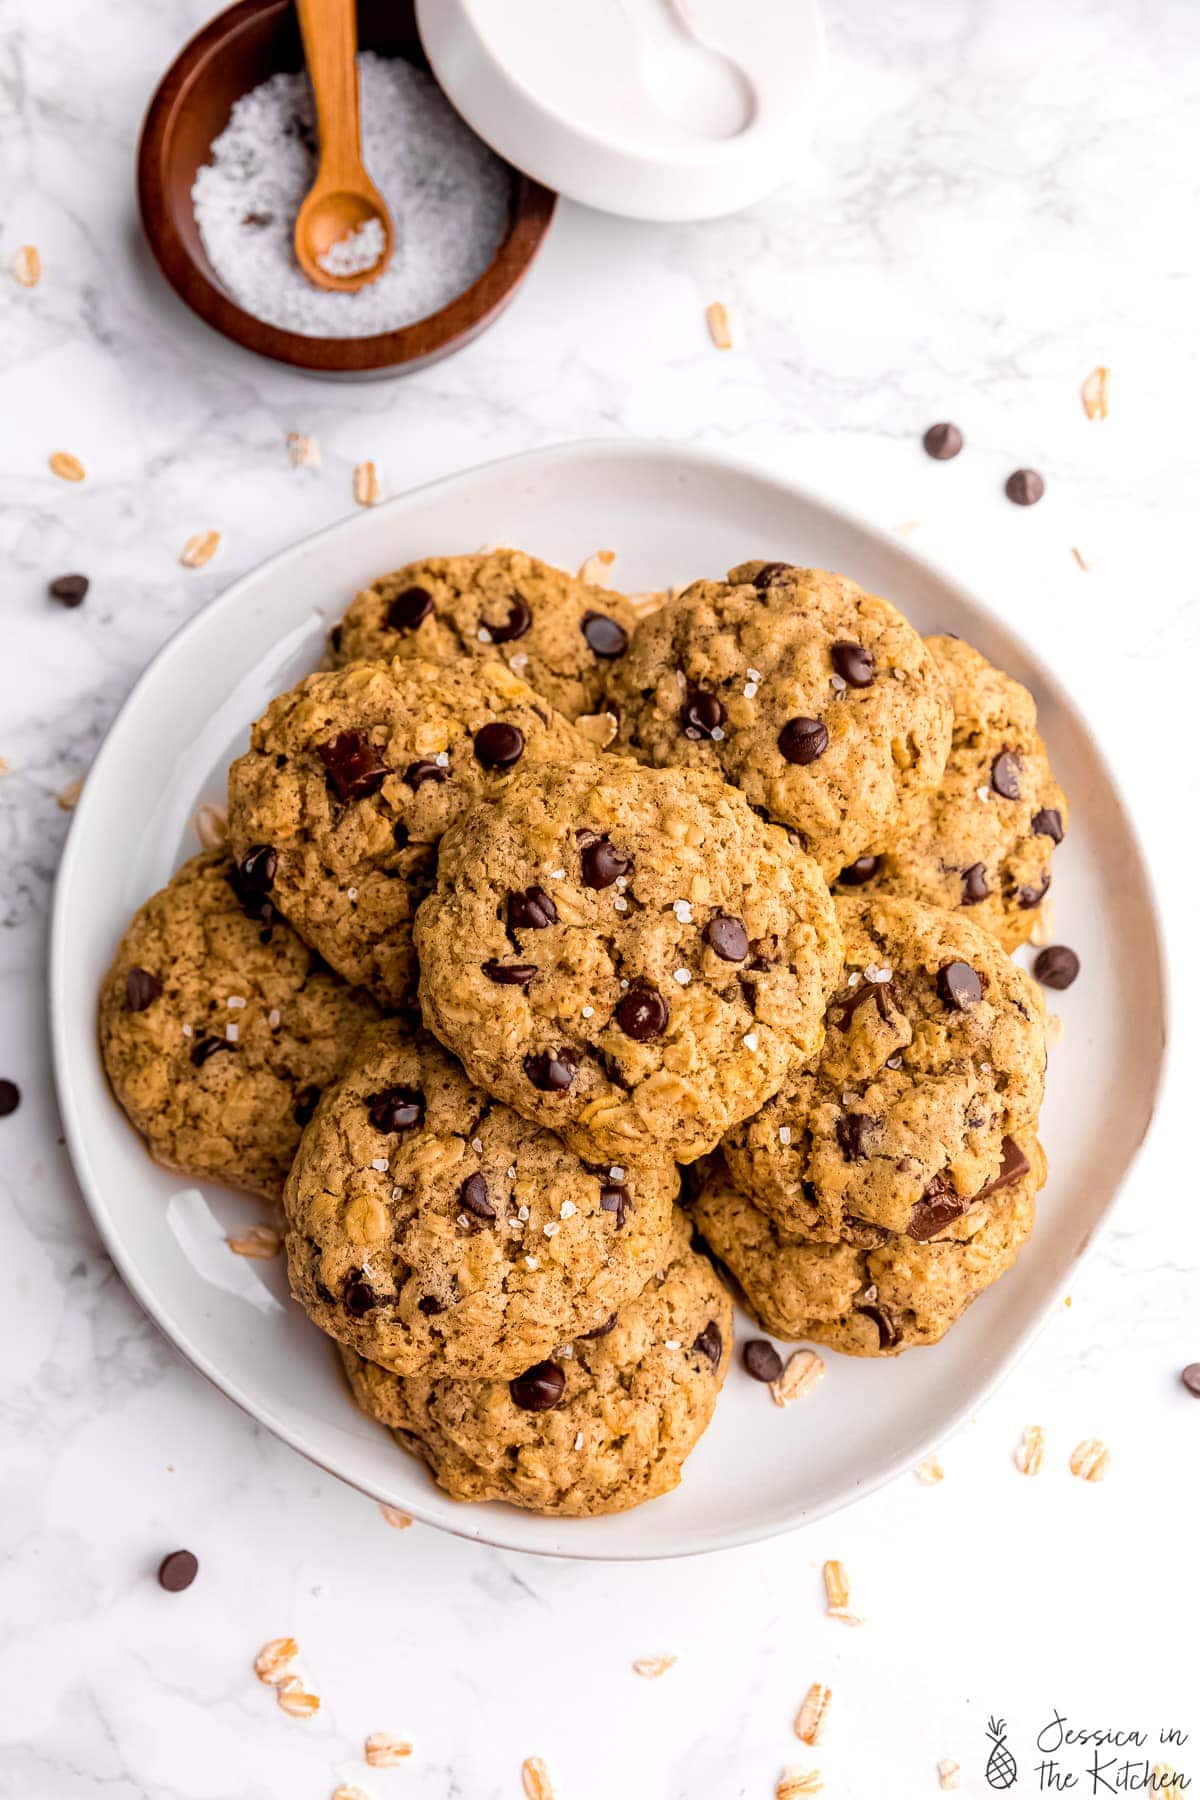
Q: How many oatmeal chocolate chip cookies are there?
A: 10